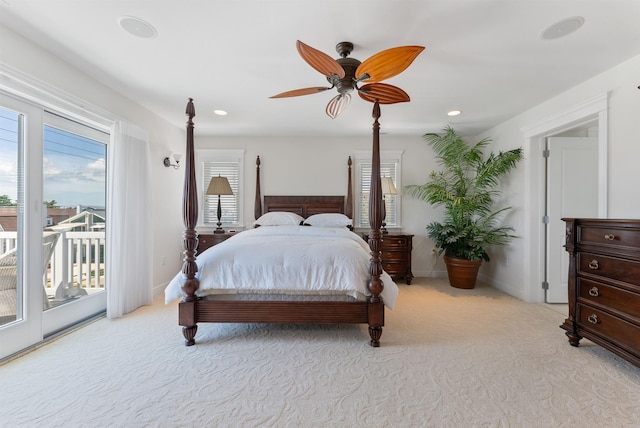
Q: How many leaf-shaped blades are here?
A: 5